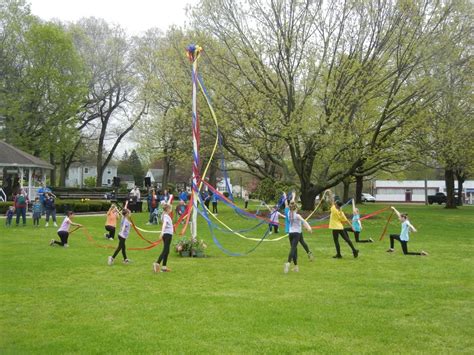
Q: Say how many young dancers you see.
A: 10